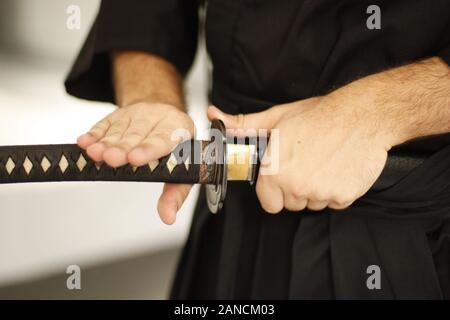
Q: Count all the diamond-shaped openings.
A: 11